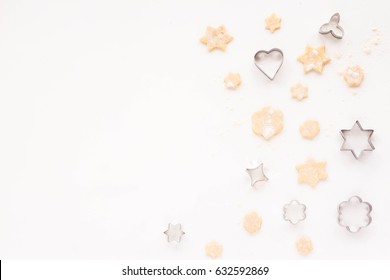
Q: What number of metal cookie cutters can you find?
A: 7